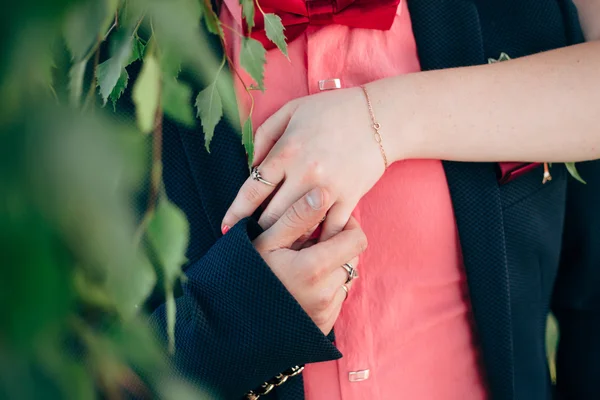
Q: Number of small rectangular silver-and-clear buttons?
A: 2